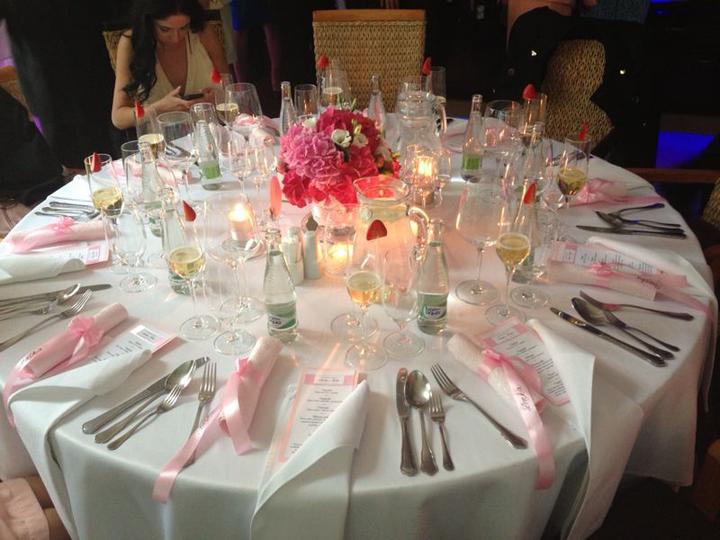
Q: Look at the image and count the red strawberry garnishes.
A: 10